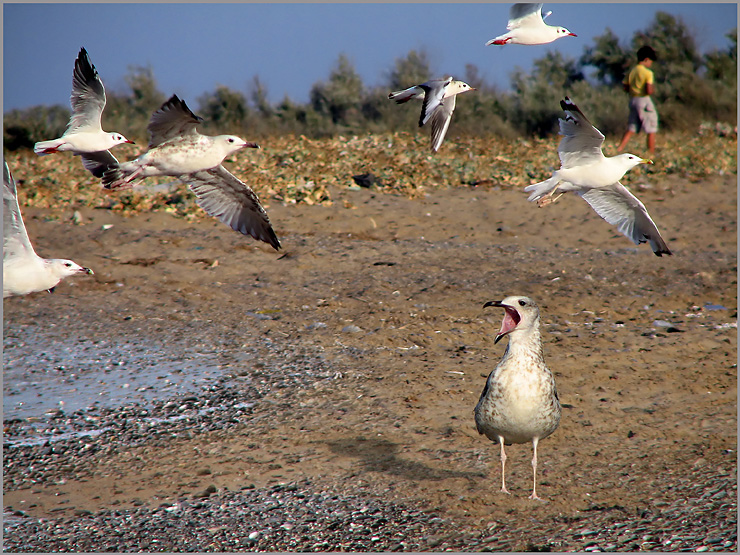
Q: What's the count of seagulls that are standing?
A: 1